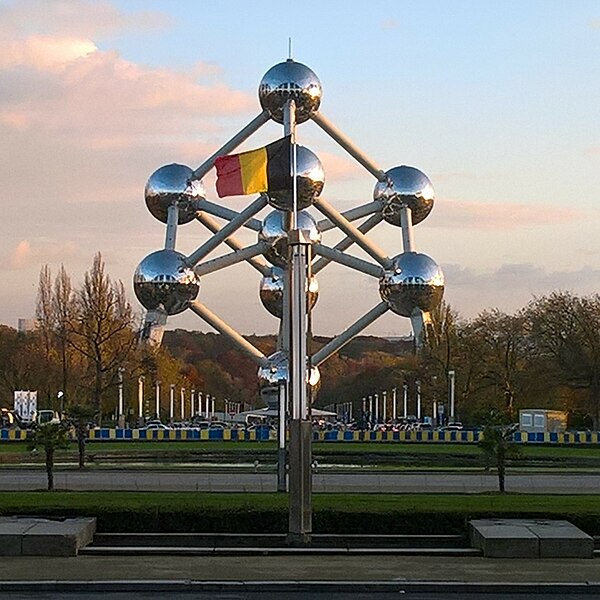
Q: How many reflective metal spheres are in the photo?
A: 9